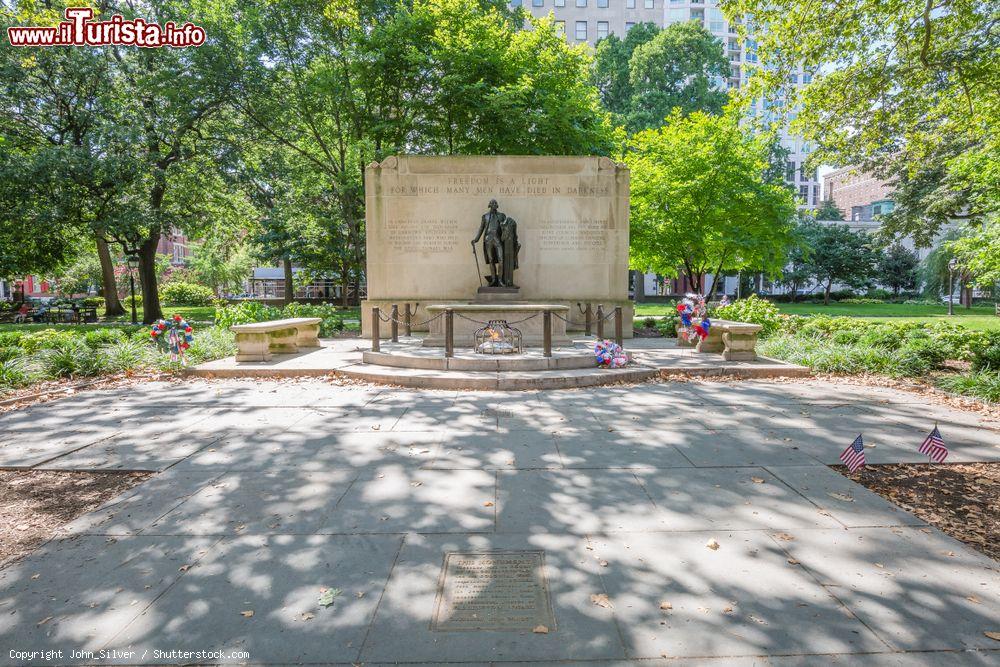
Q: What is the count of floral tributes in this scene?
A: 3